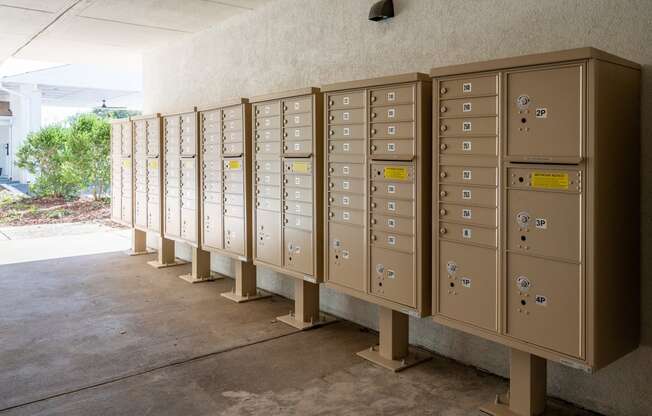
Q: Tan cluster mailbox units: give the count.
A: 7